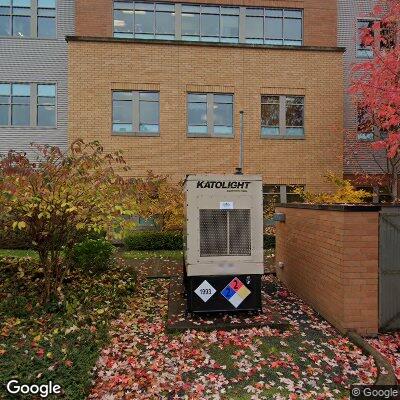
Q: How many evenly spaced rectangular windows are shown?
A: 3